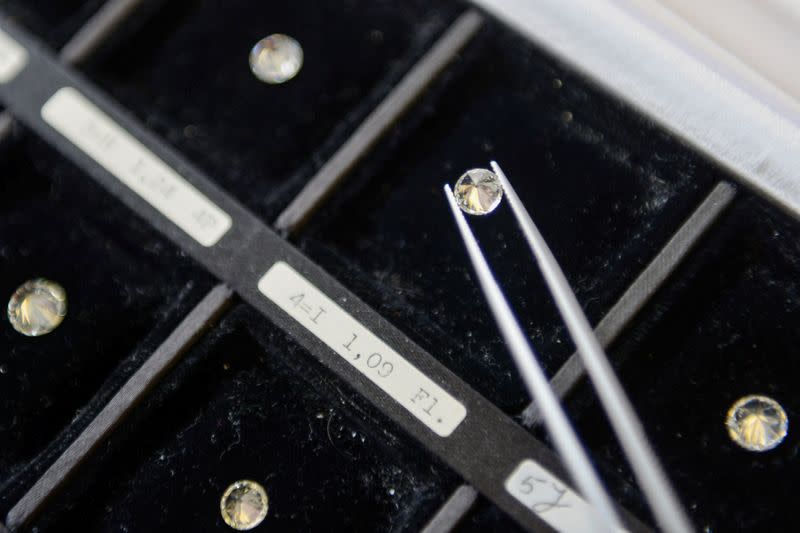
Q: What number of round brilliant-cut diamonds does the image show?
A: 5